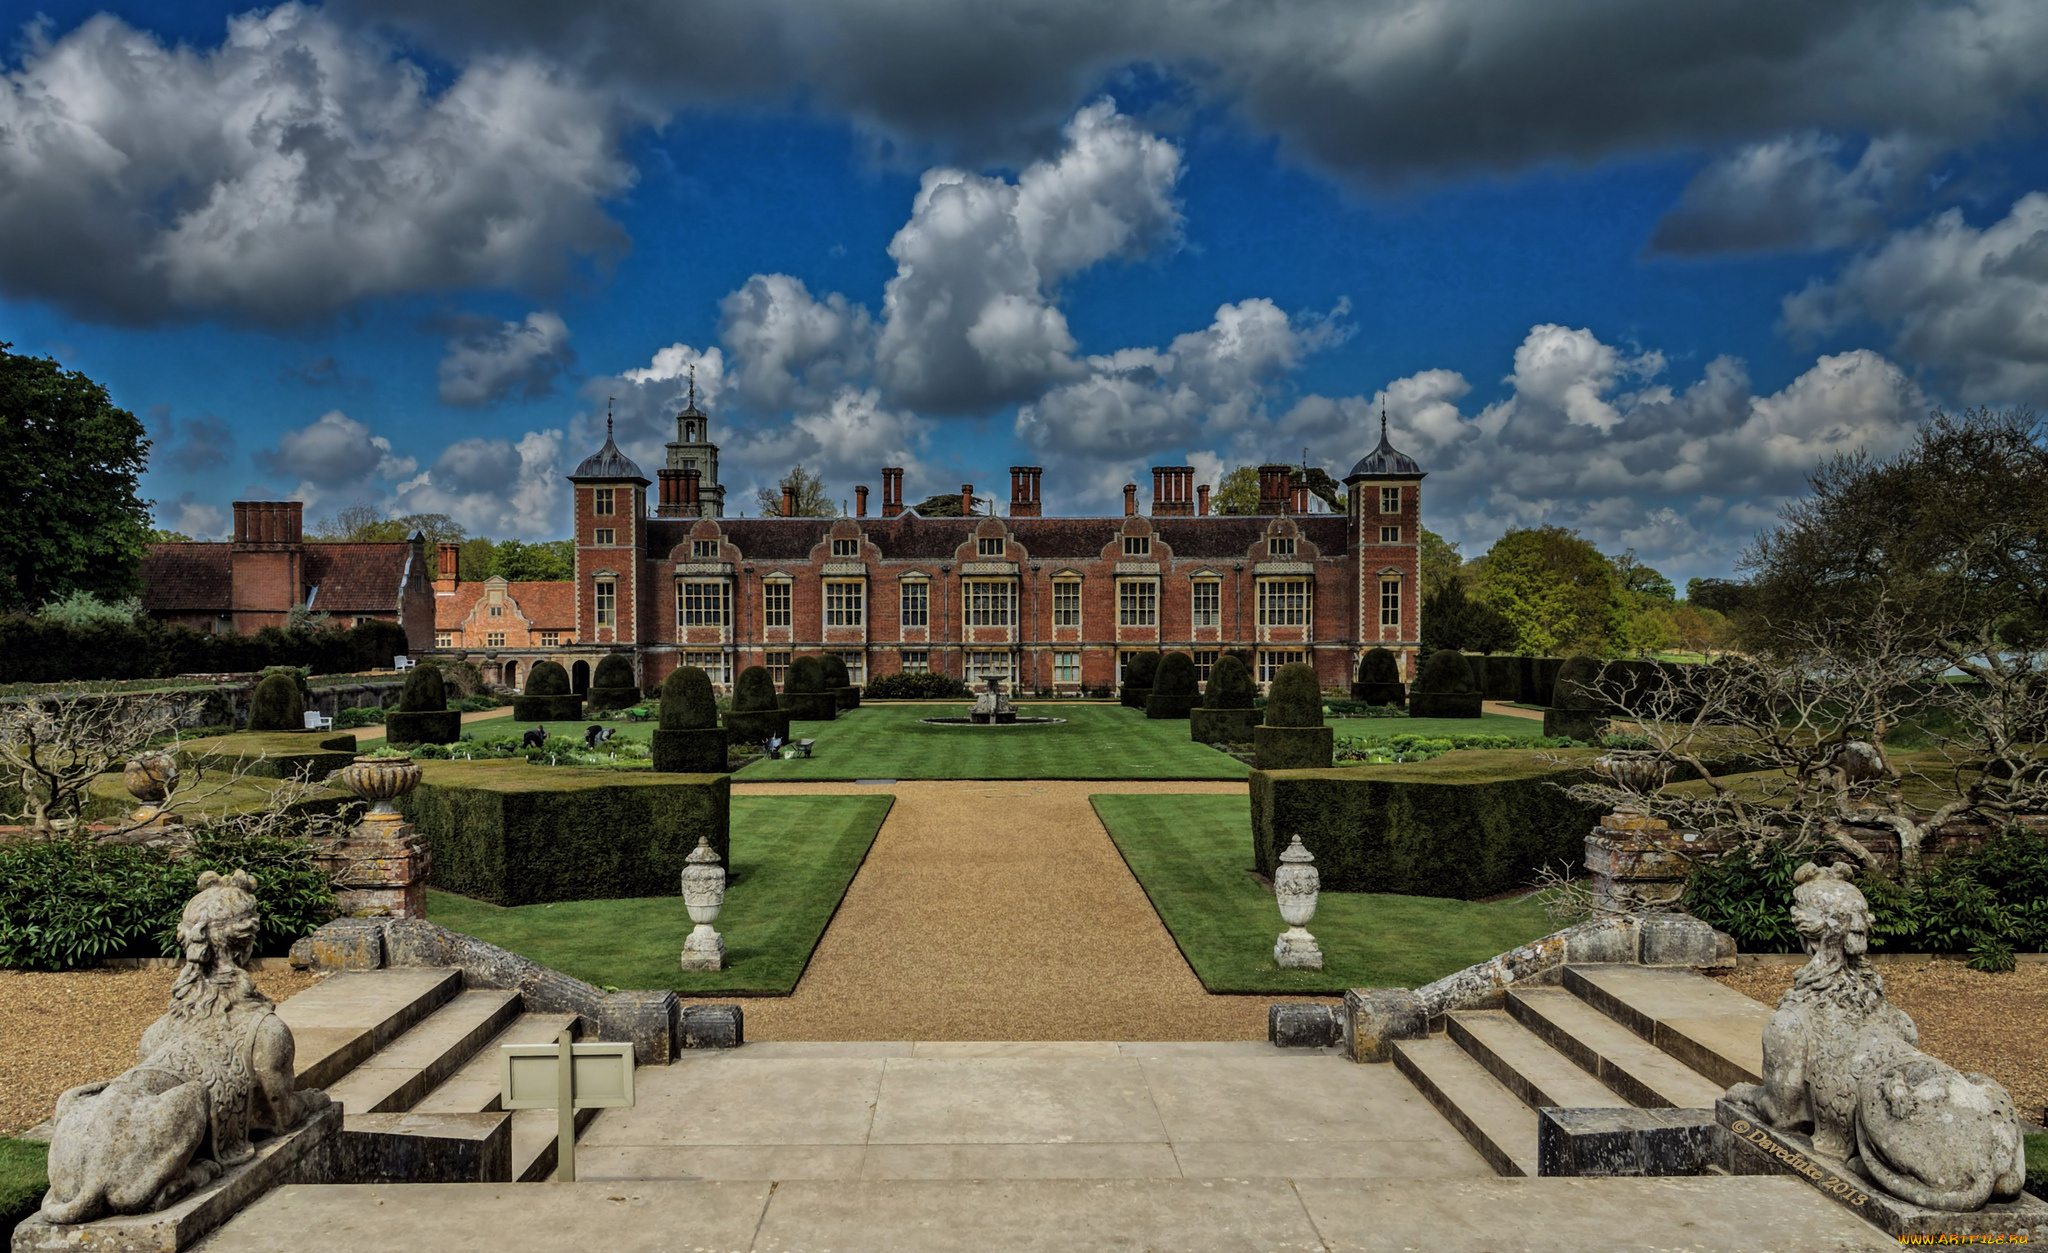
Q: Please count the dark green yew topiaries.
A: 15